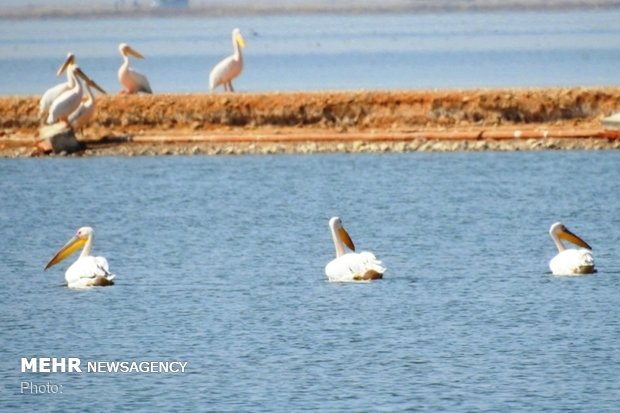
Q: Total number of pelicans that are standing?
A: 5